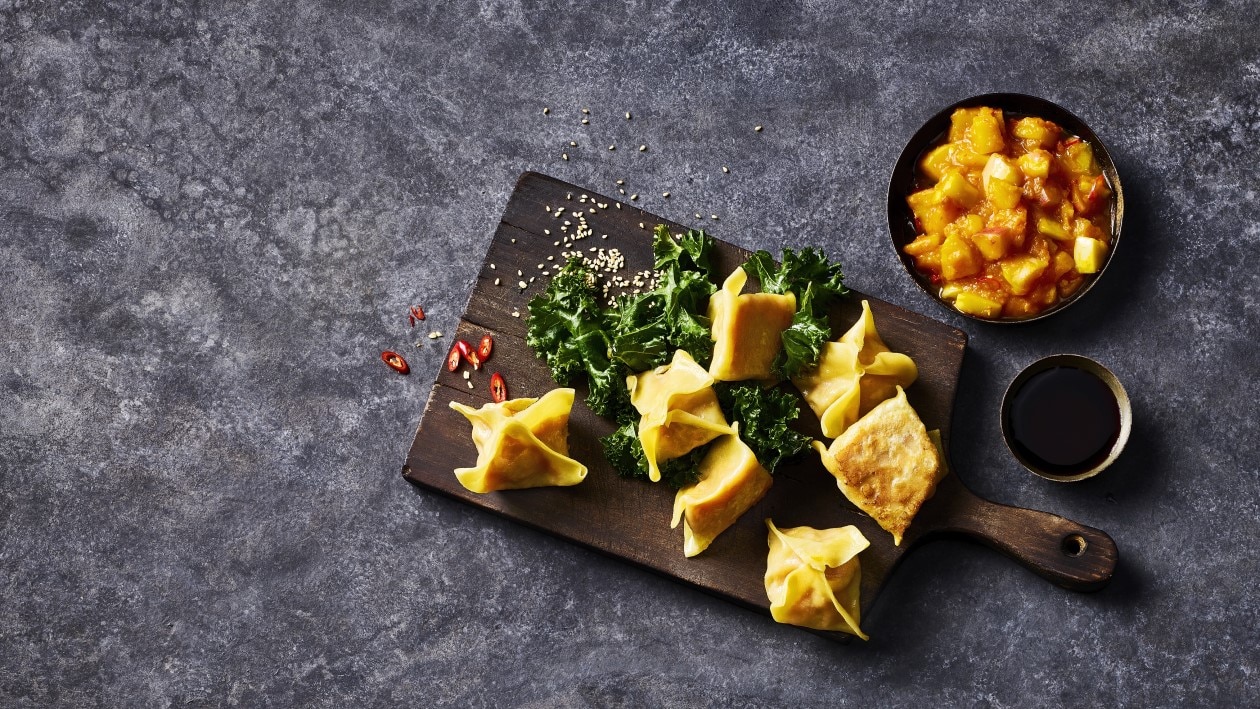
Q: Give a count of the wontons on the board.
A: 7